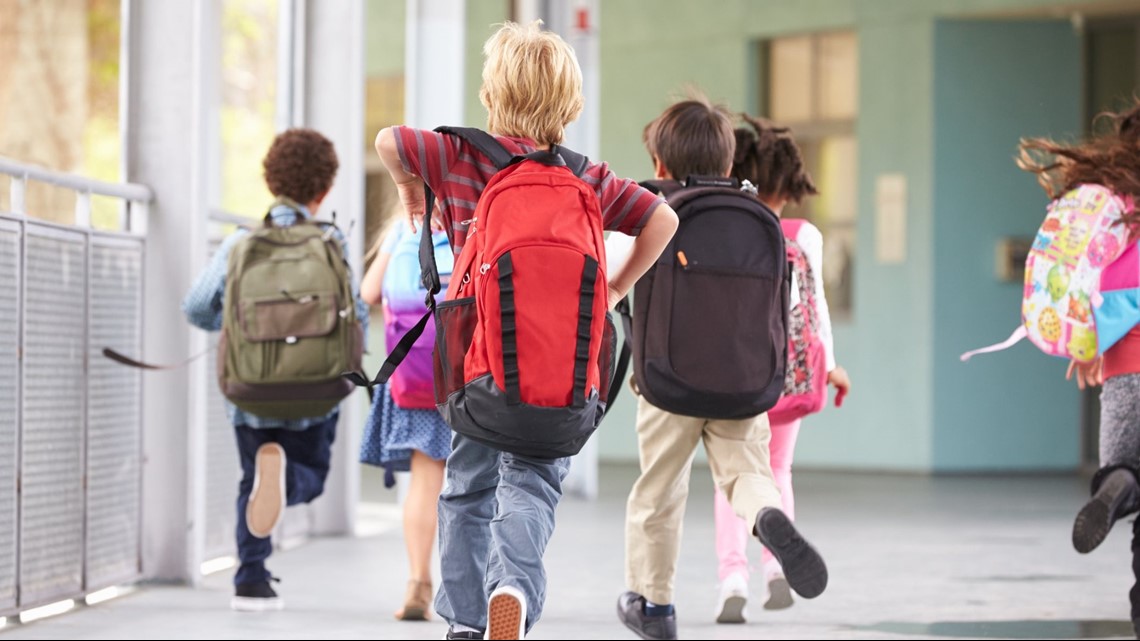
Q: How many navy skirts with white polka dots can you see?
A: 1